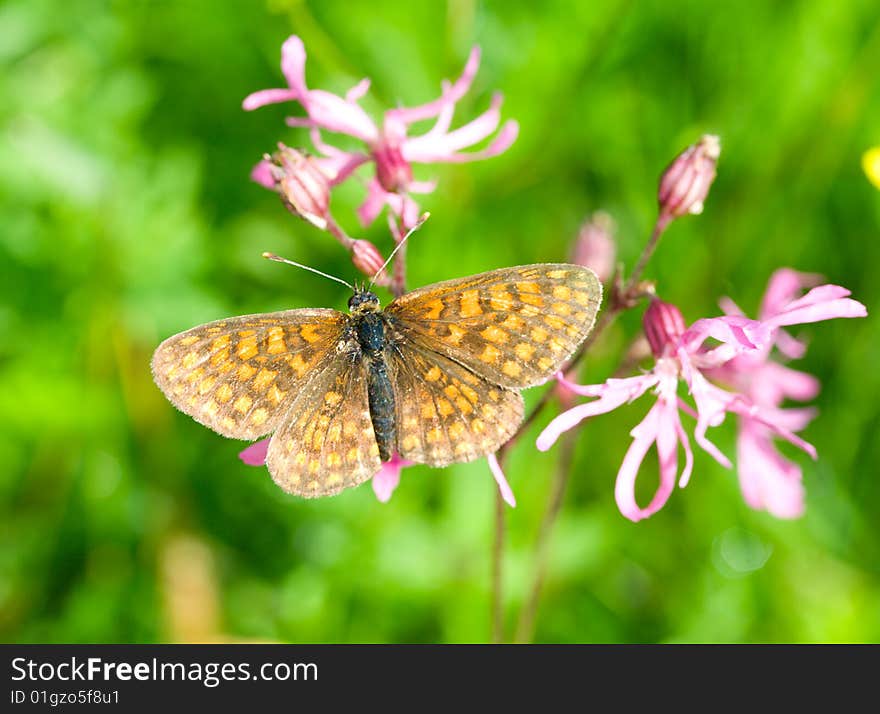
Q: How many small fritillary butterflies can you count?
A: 1